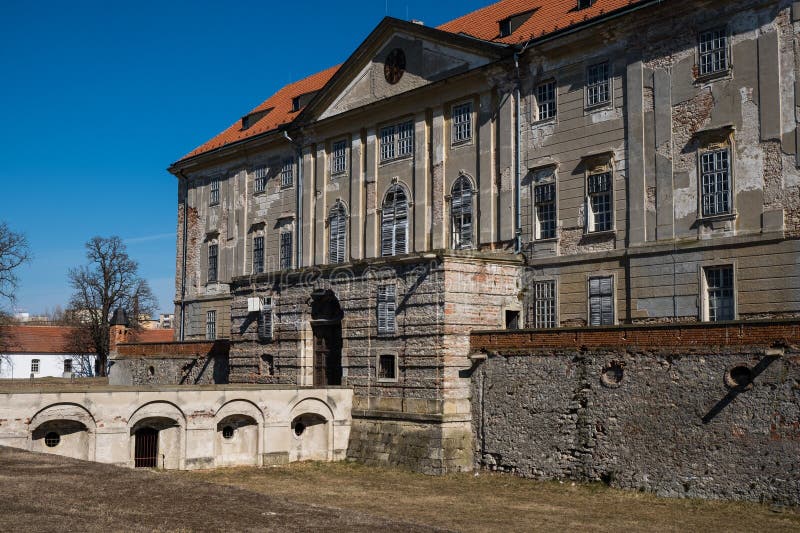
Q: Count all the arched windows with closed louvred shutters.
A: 3